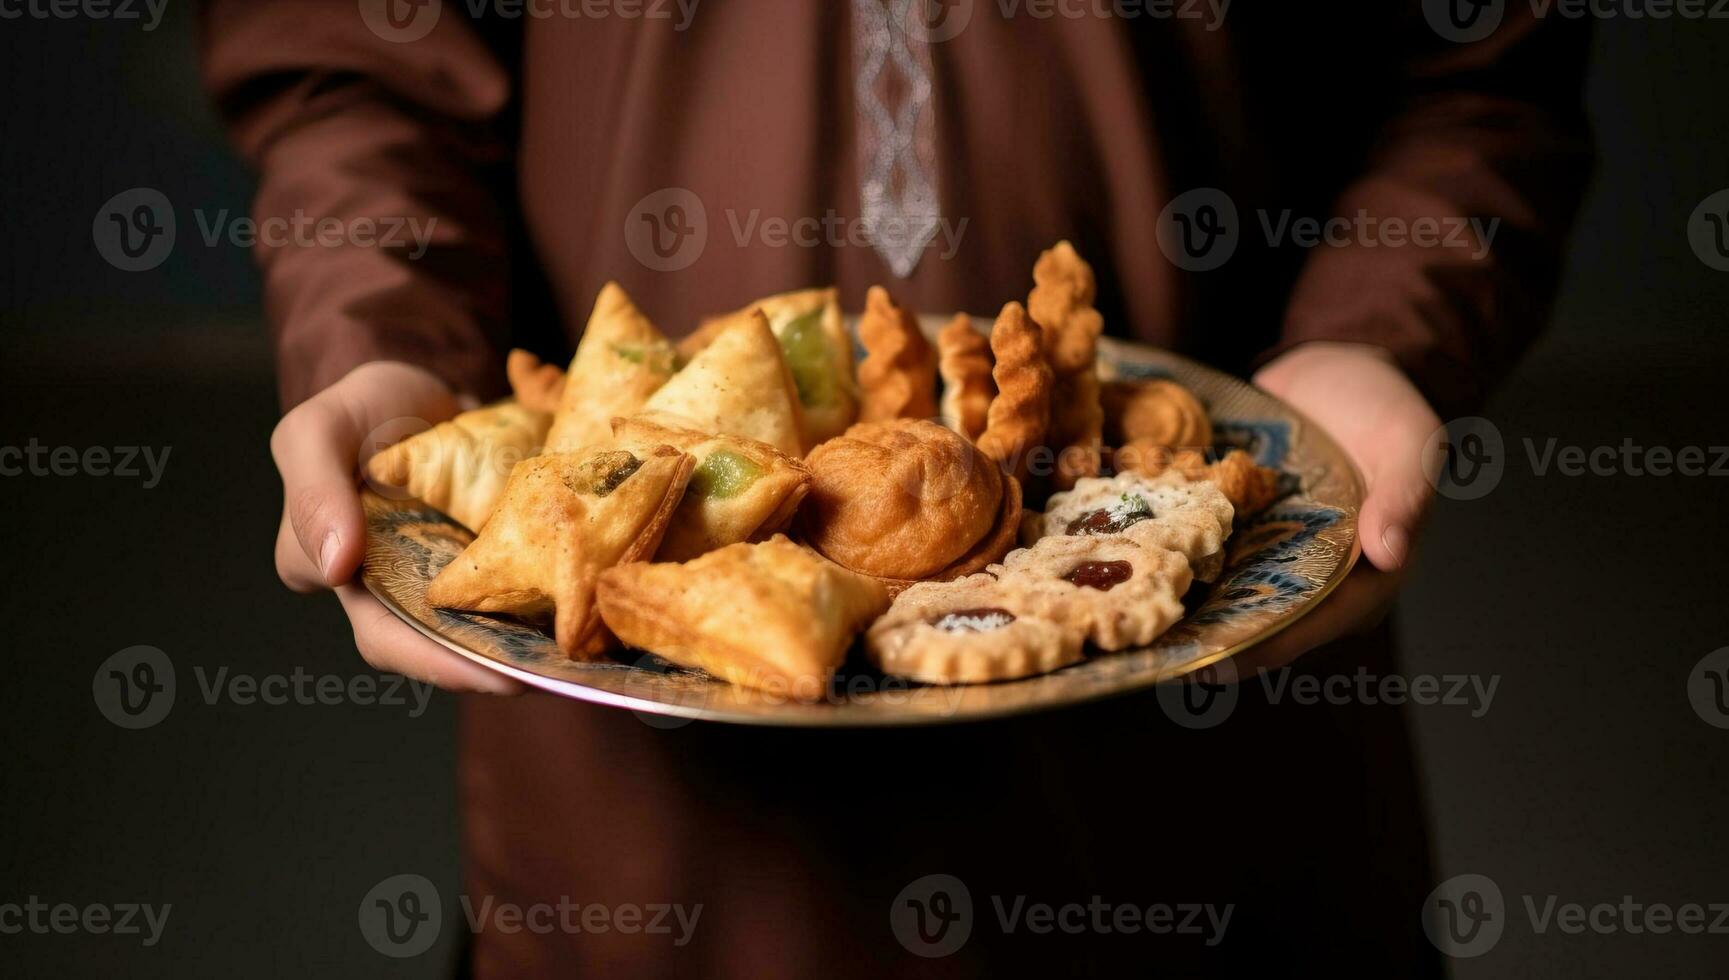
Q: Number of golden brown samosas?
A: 7